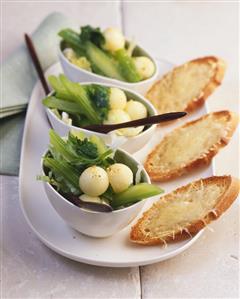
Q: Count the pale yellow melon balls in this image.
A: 7